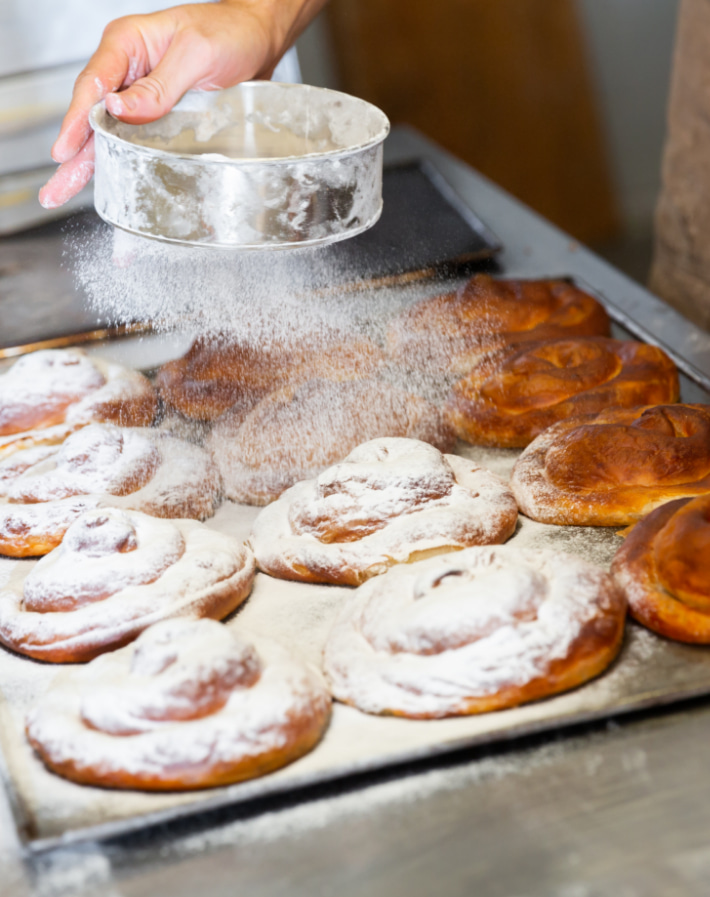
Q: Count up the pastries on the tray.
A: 12